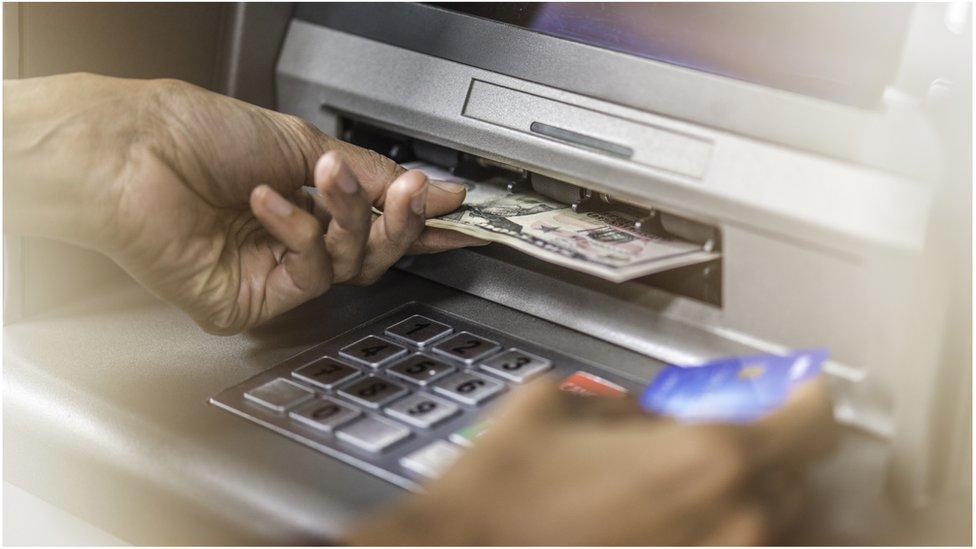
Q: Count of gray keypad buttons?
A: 13